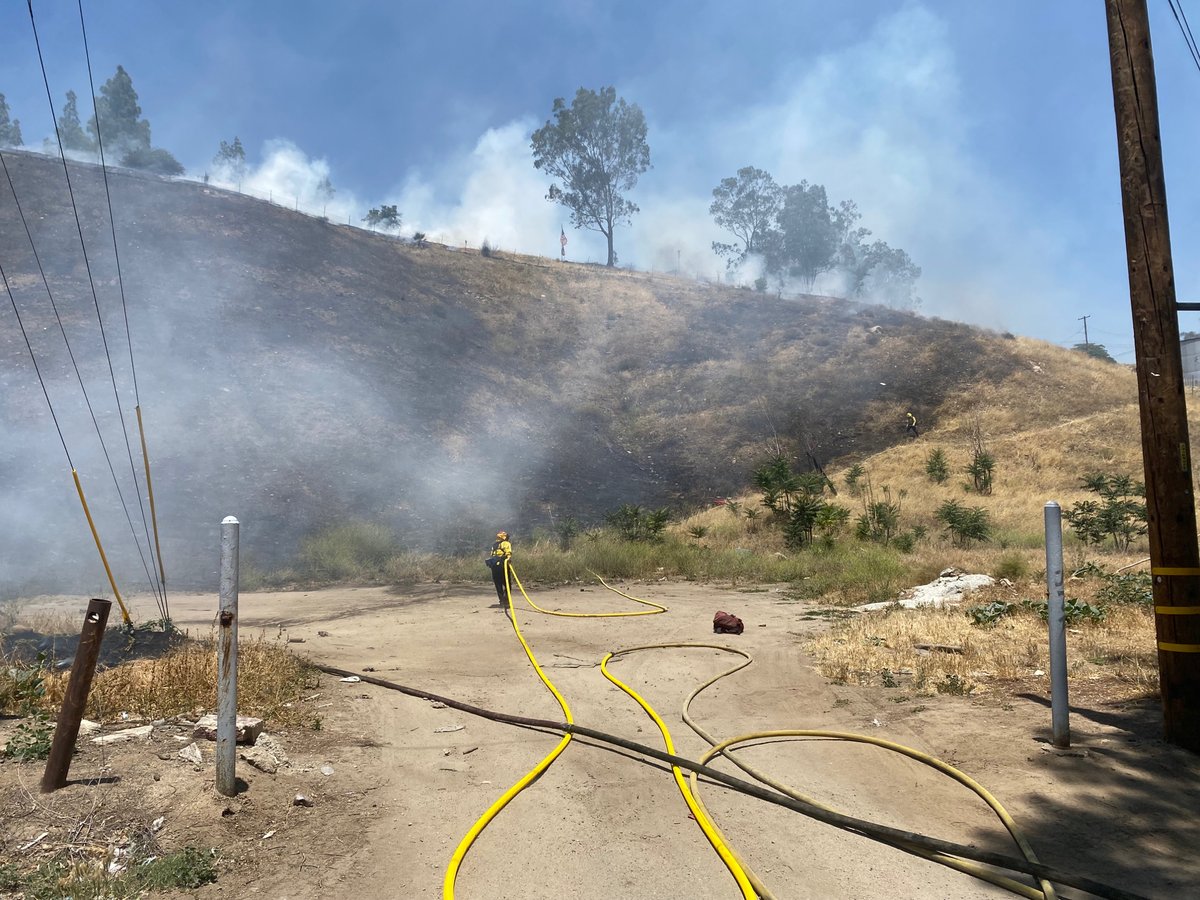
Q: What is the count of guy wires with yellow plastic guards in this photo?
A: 2